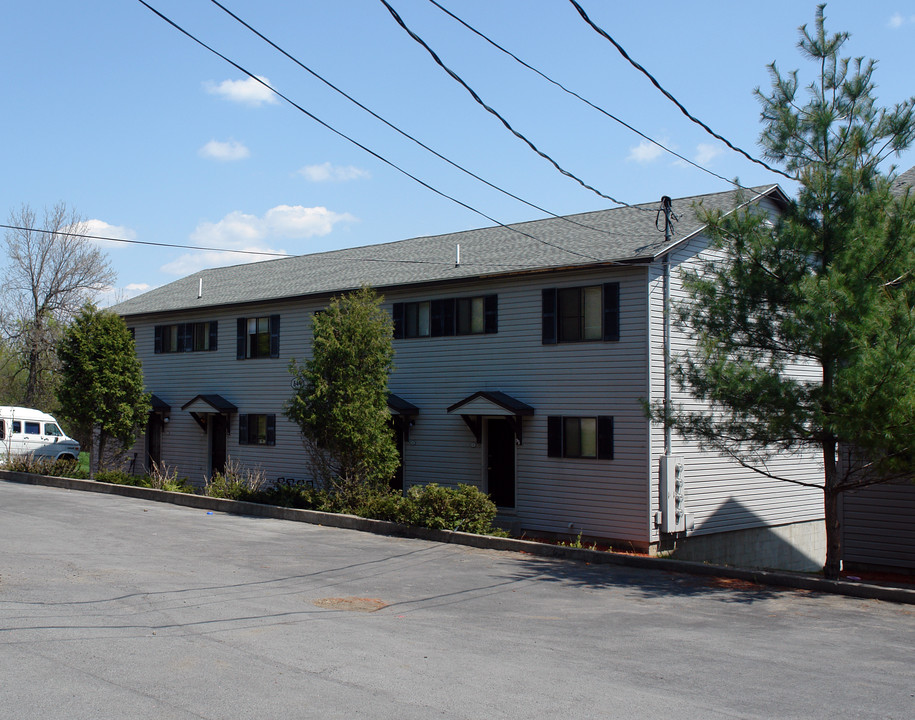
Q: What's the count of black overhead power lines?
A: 6